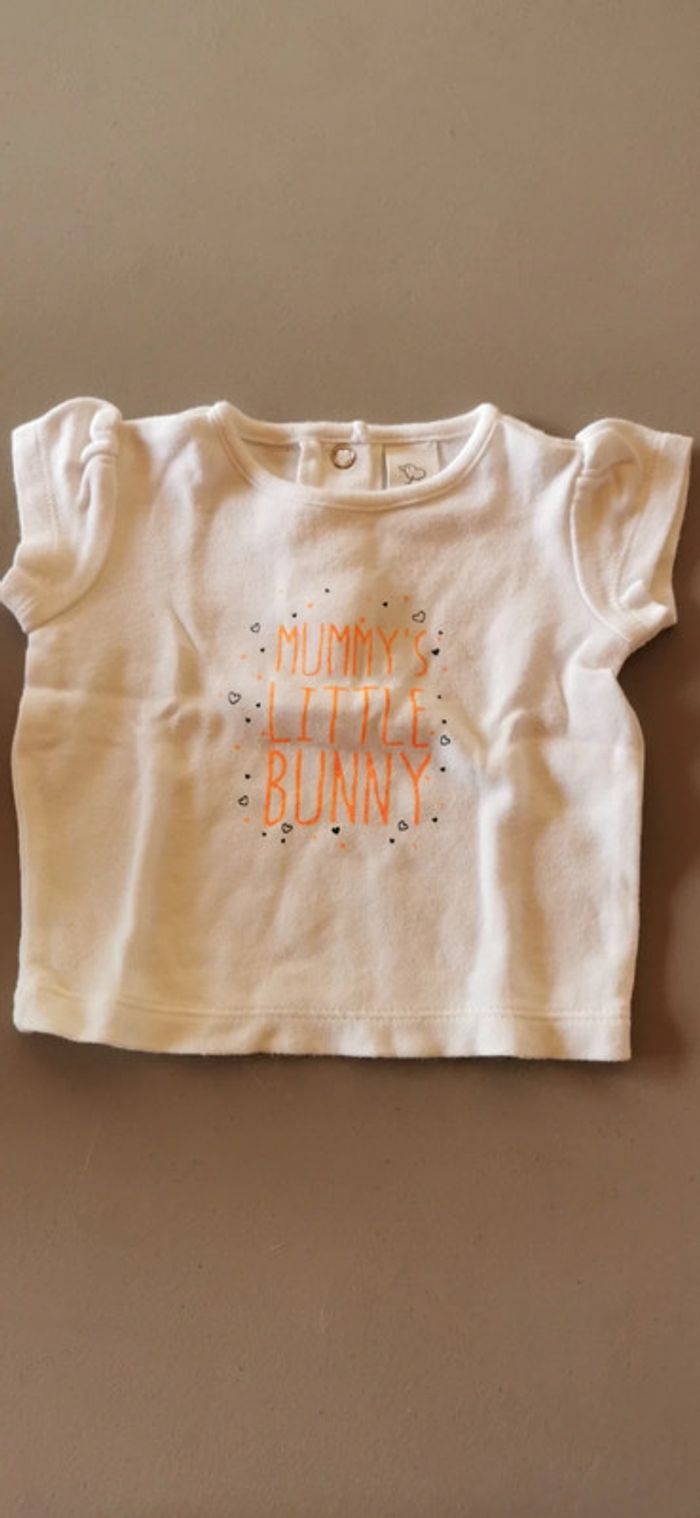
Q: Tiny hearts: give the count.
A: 9